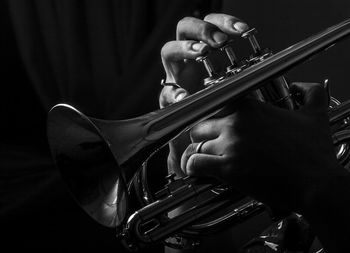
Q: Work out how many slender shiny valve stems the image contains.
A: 3